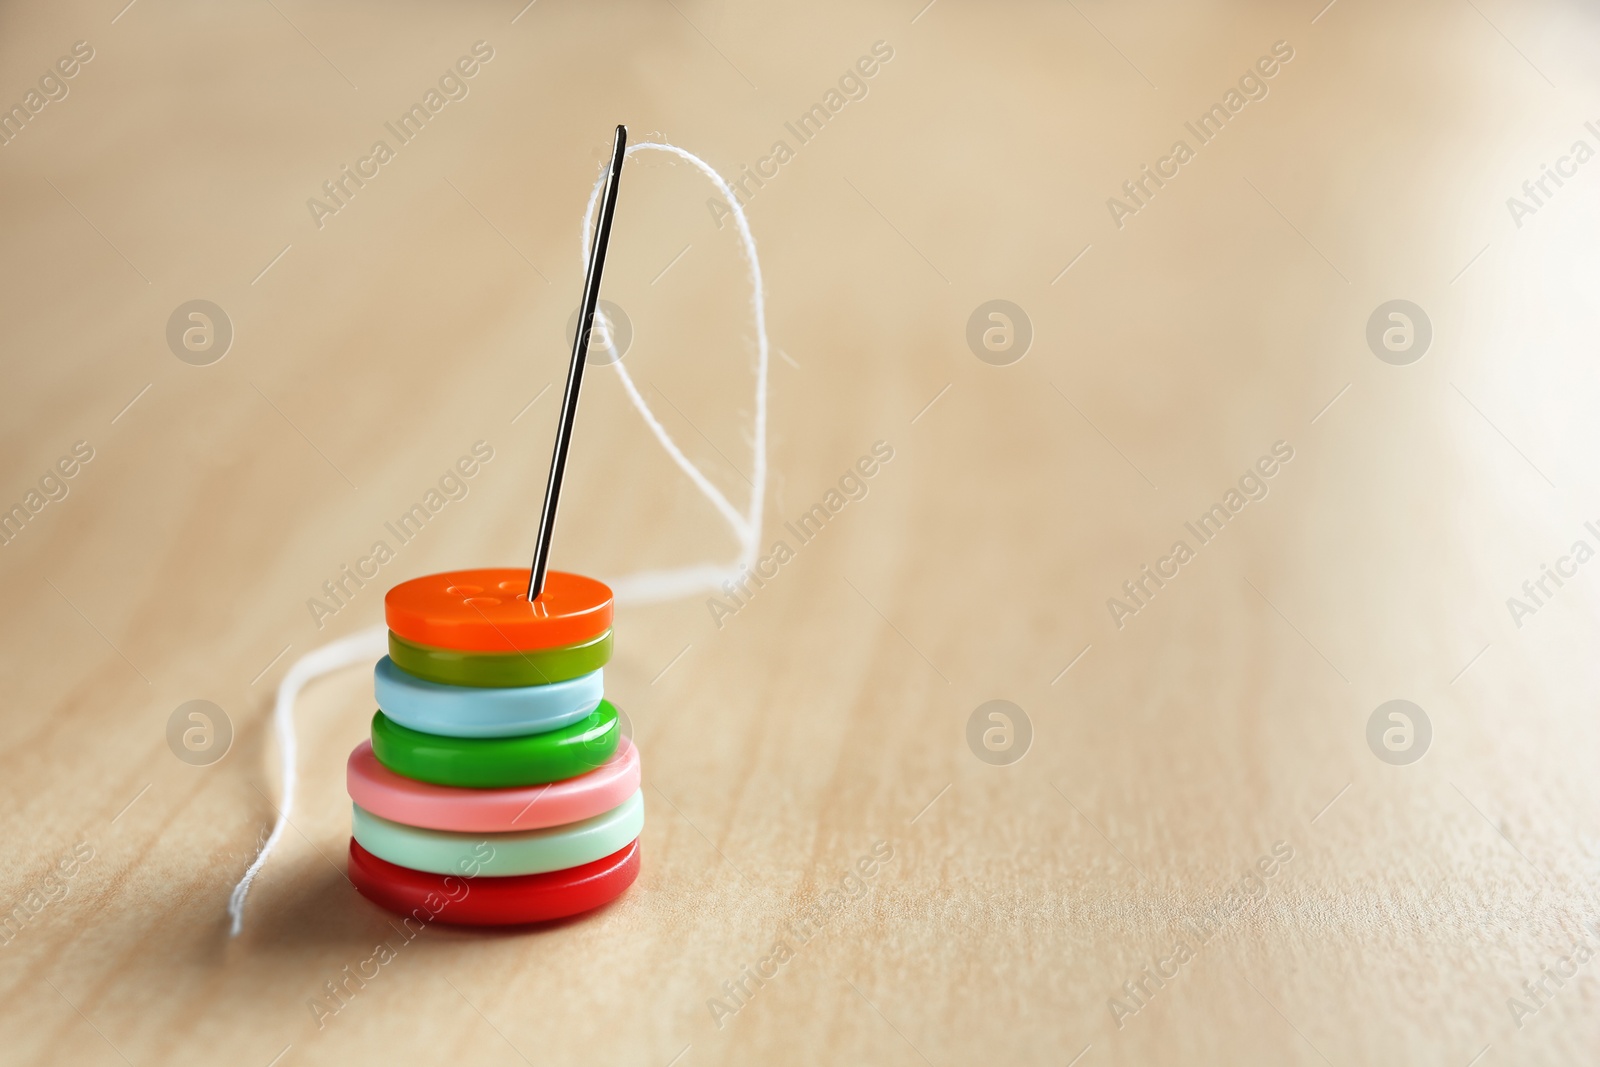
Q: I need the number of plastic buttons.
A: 7